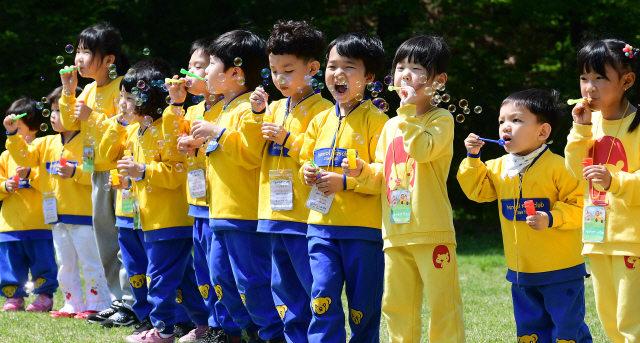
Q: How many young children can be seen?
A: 11